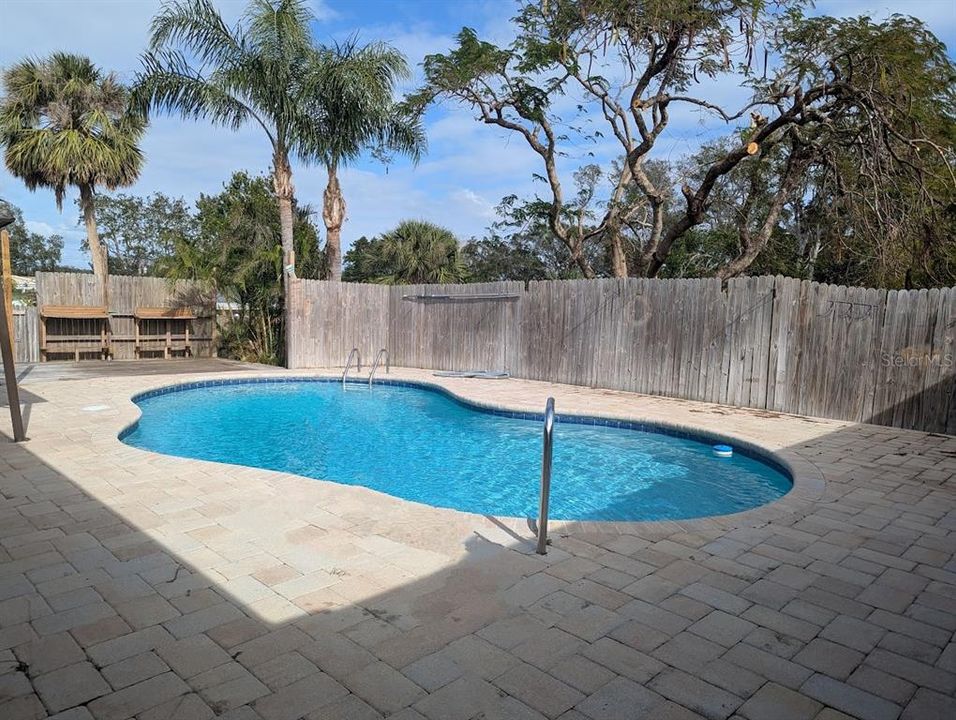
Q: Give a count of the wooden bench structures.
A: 2